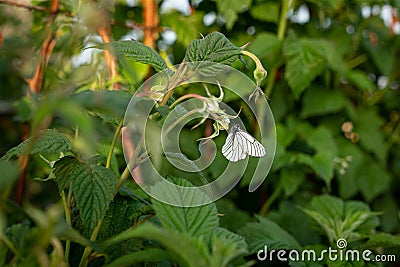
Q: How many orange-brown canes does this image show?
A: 3